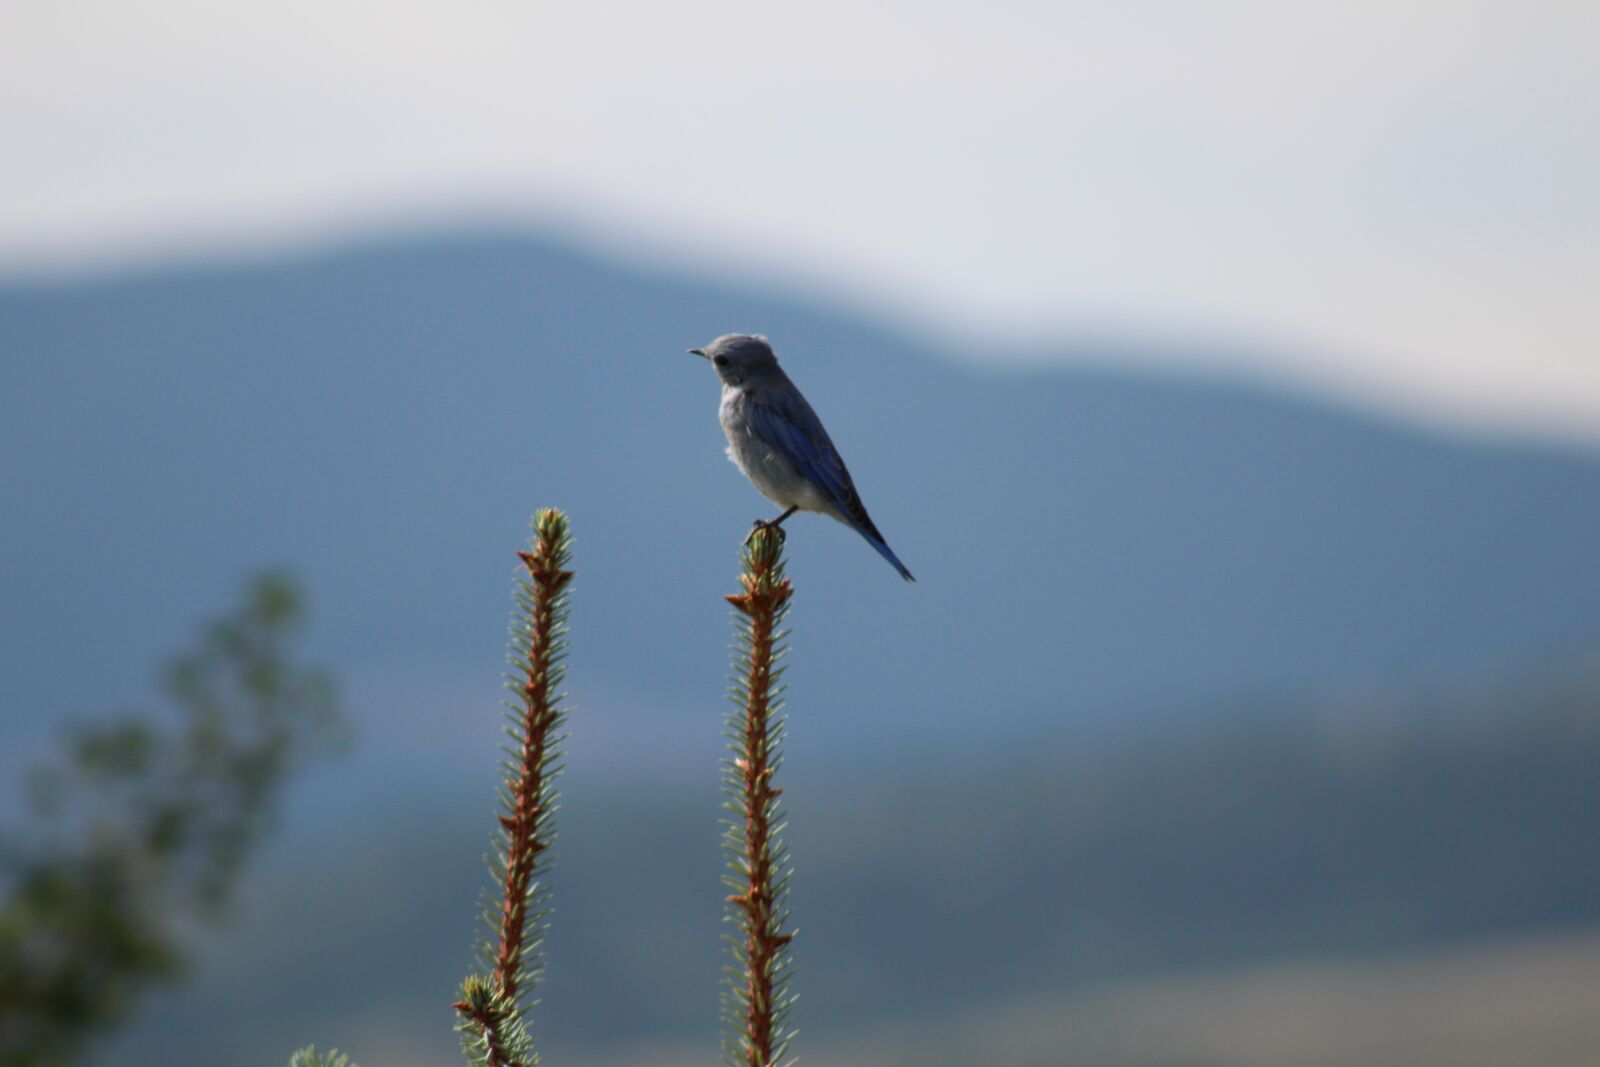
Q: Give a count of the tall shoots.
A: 2